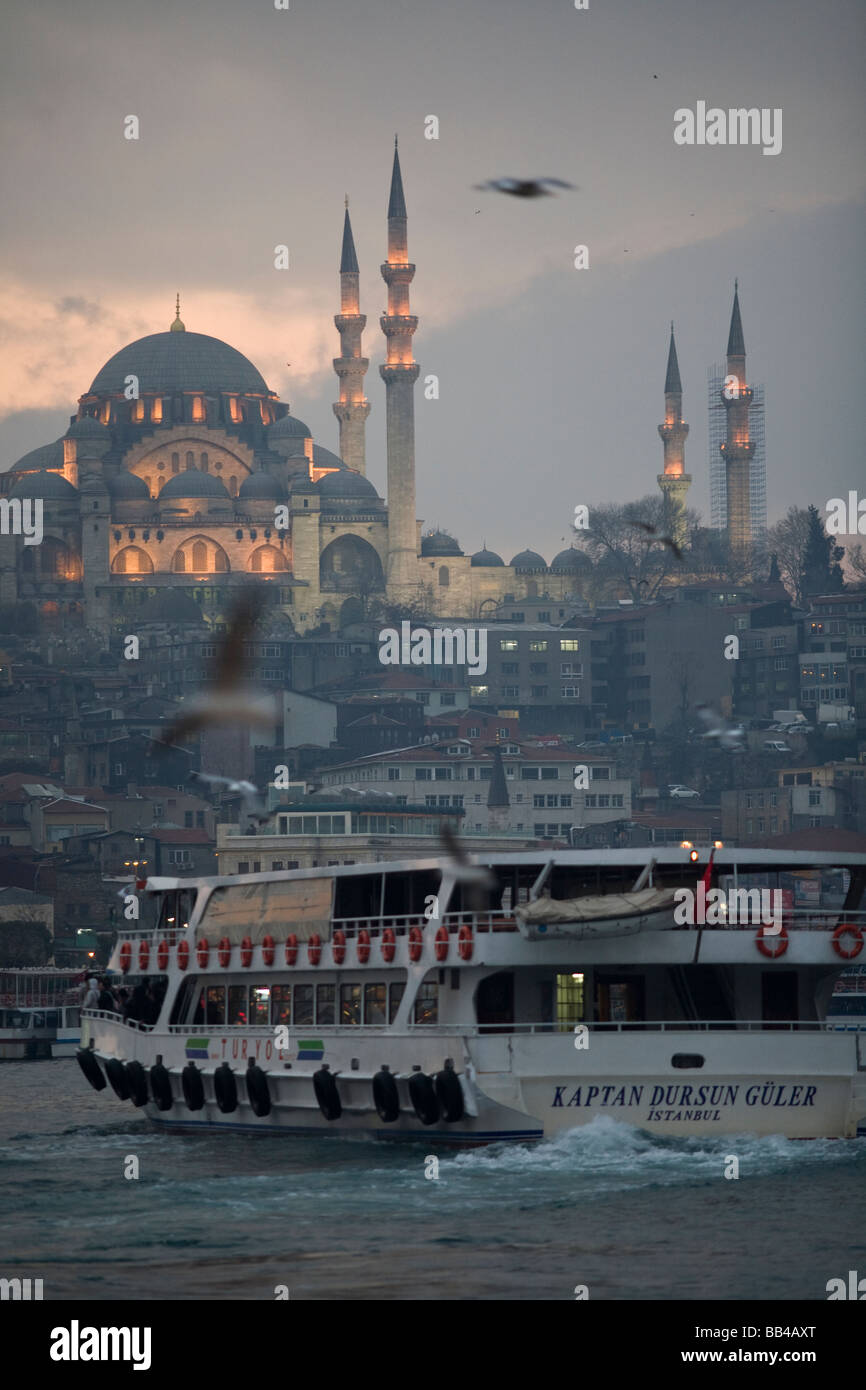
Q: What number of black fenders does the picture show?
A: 11